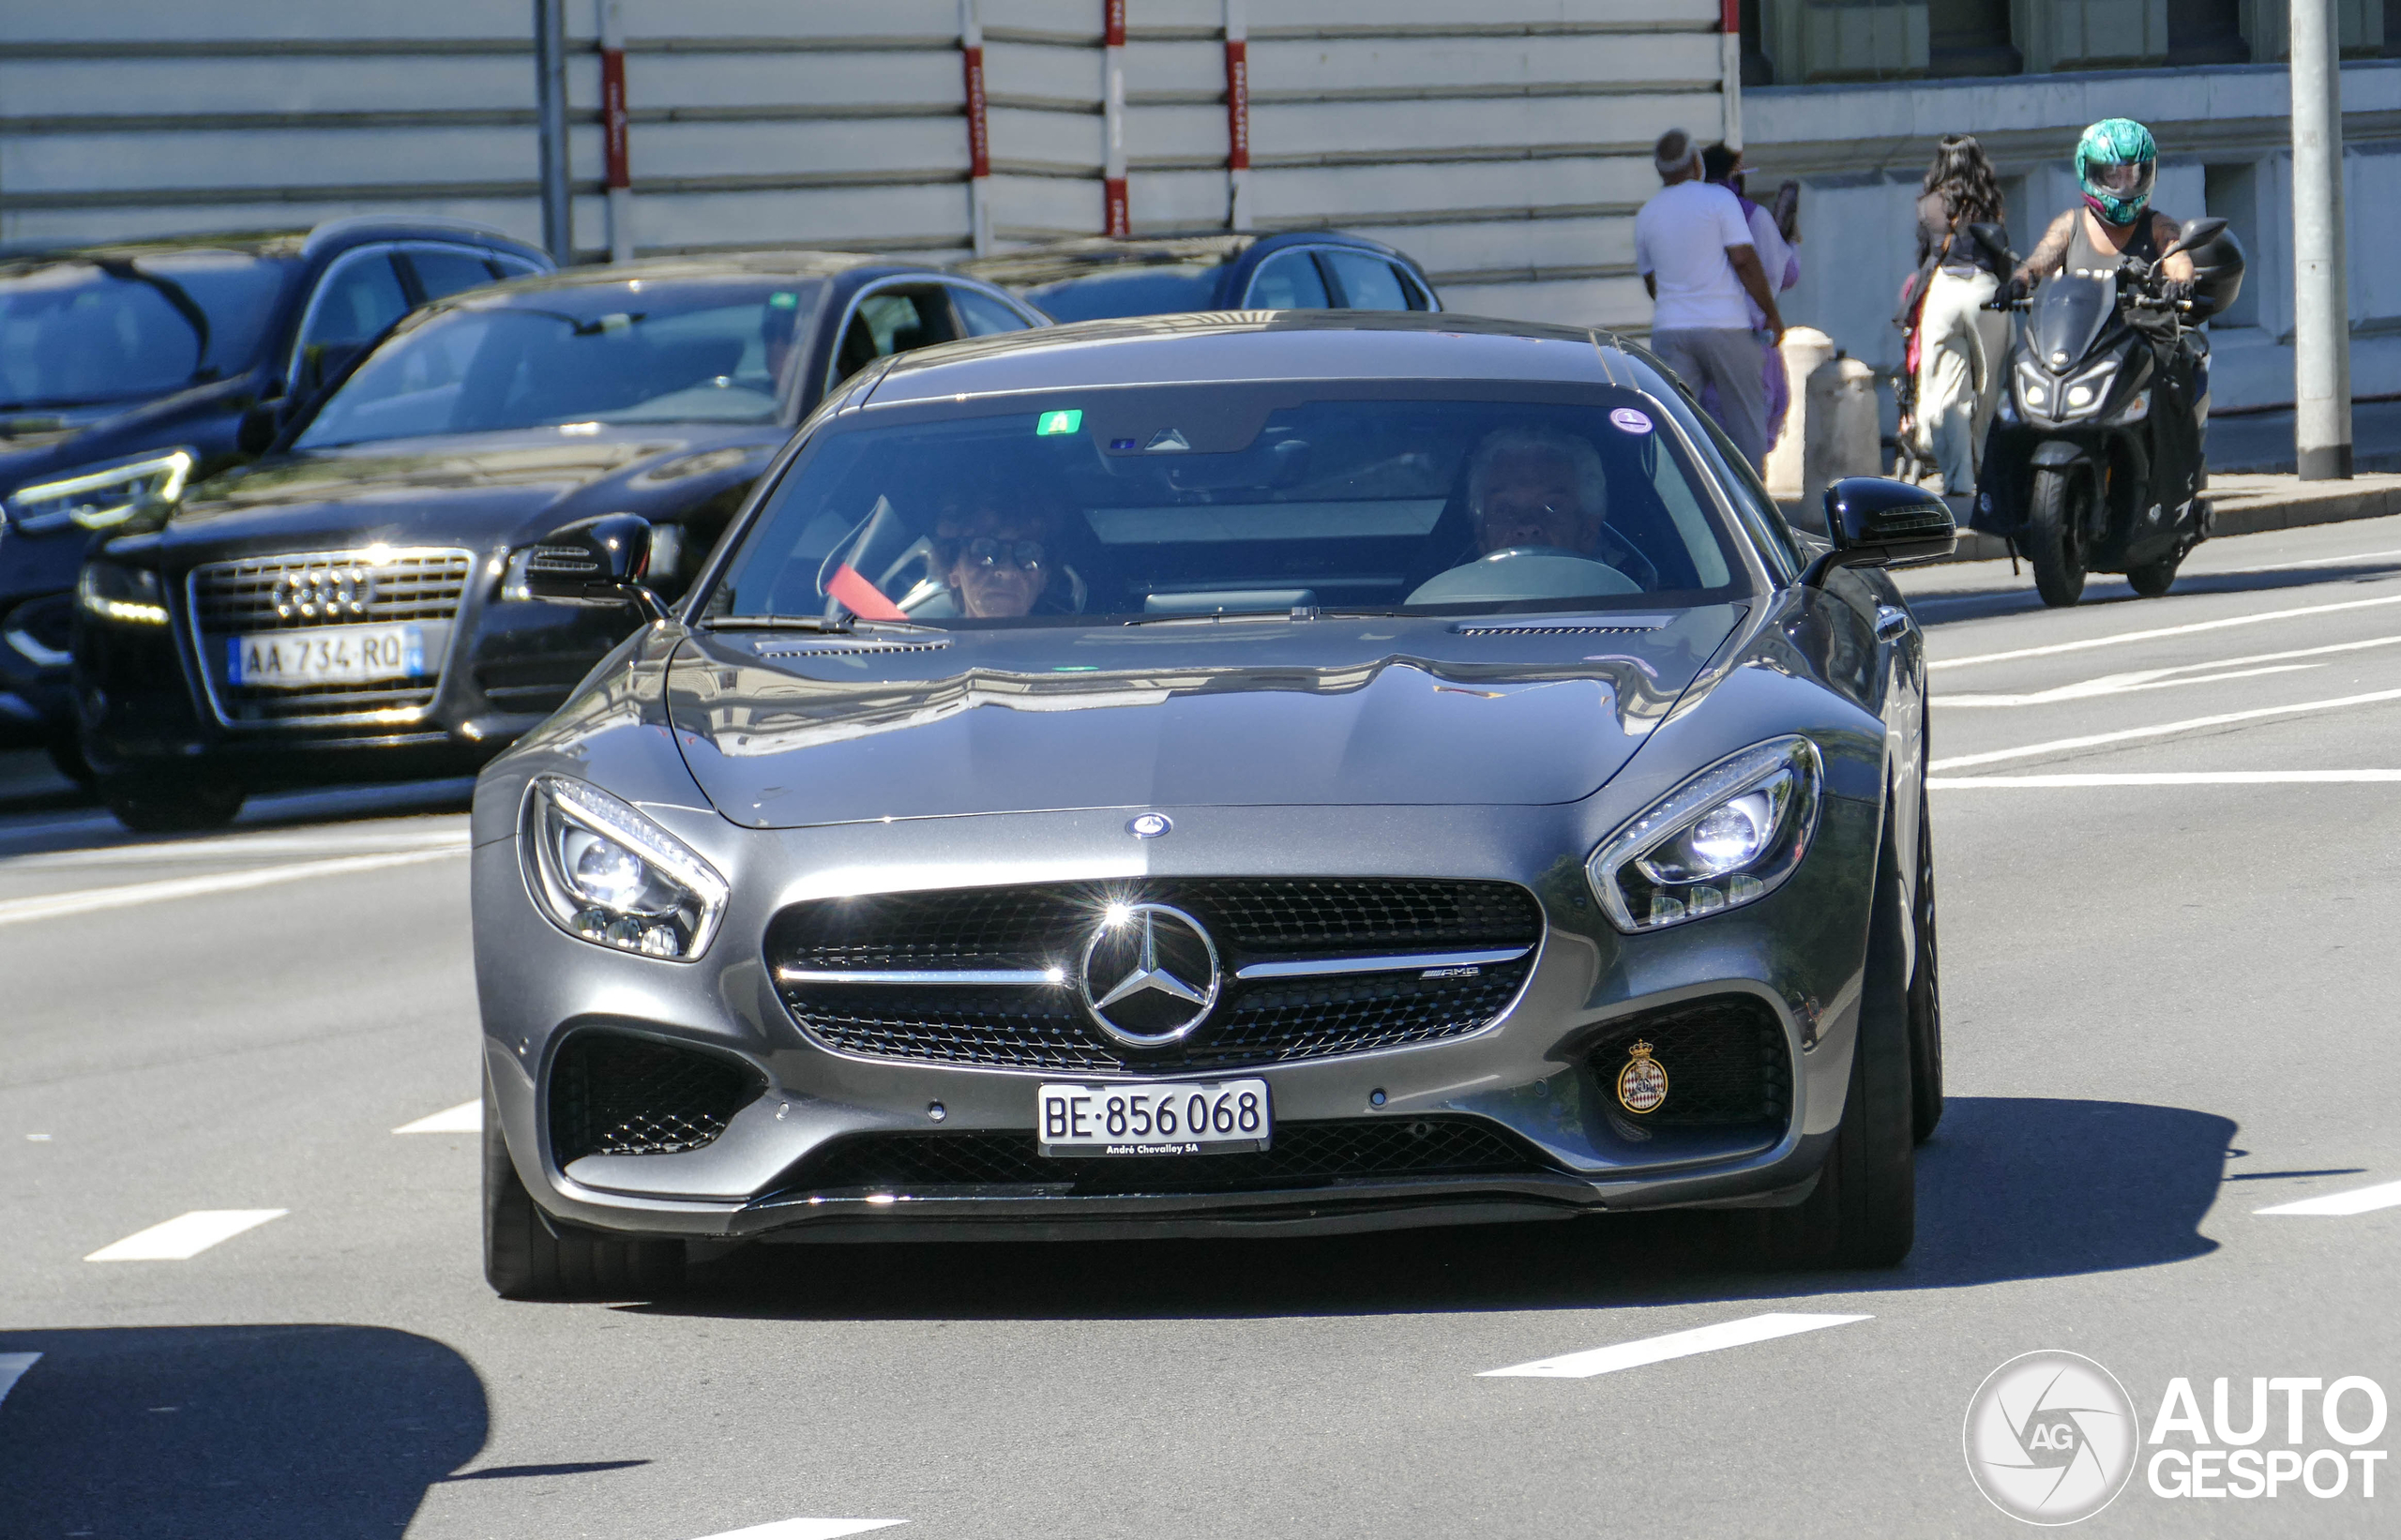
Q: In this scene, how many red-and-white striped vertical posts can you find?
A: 5